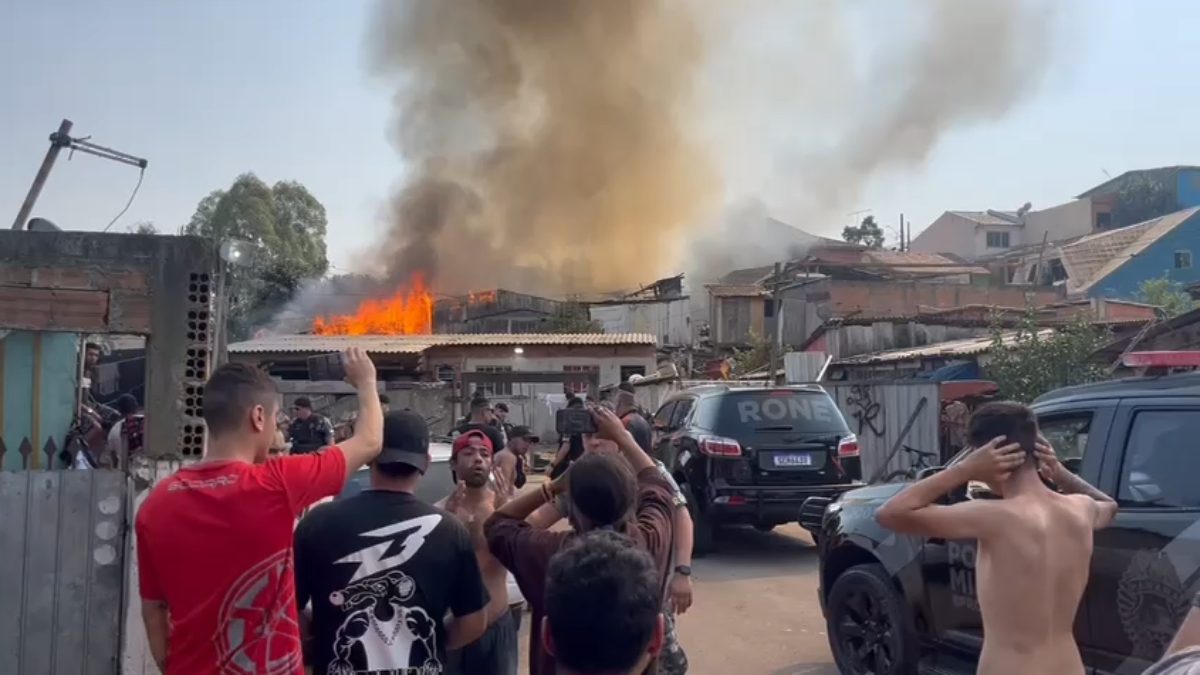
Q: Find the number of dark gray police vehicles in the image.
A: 2